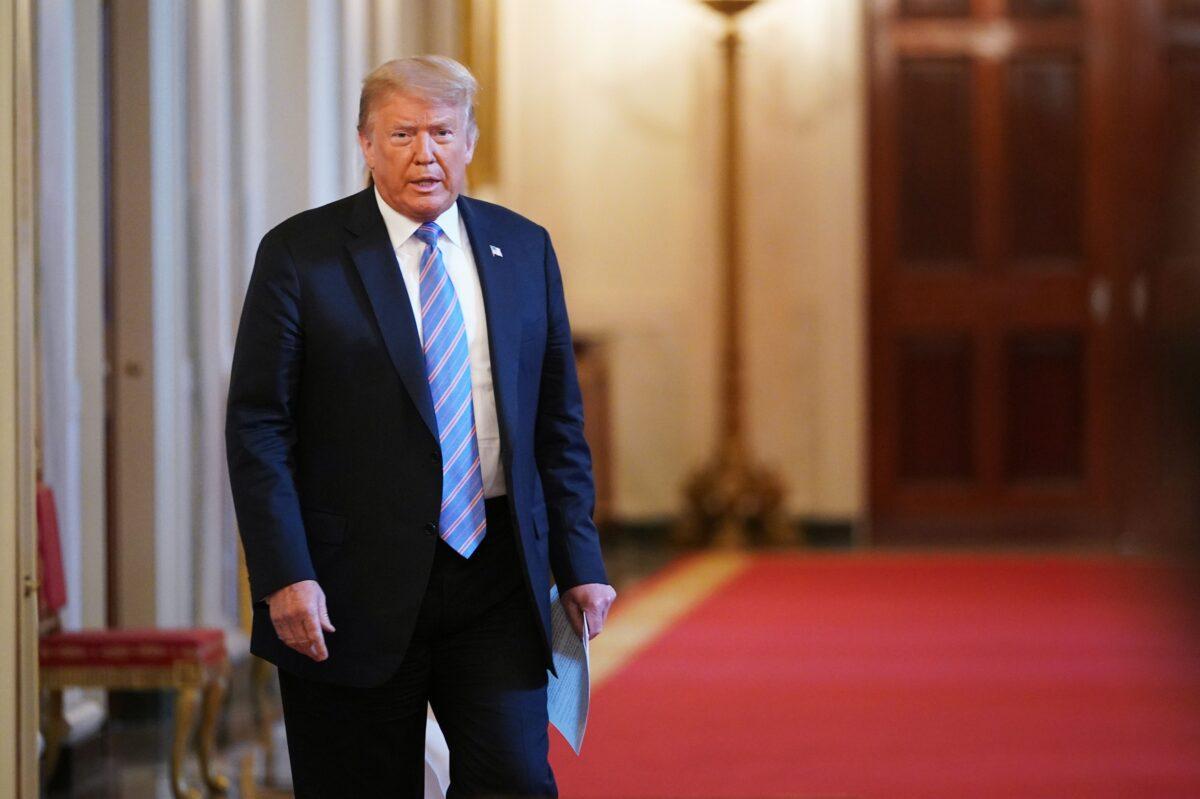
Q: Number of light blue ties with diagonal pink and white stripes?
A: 1